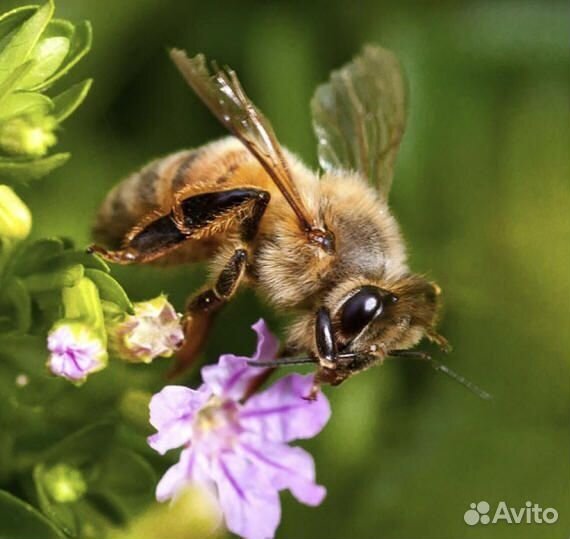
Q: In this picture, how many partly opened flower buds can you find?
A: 2